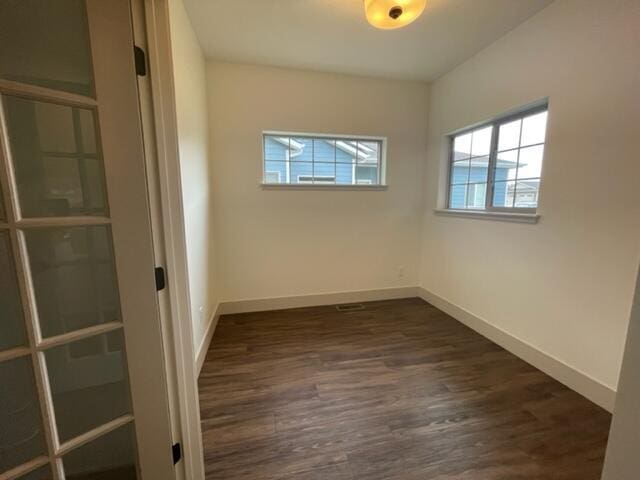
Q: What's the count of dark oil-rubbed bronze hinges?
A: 3